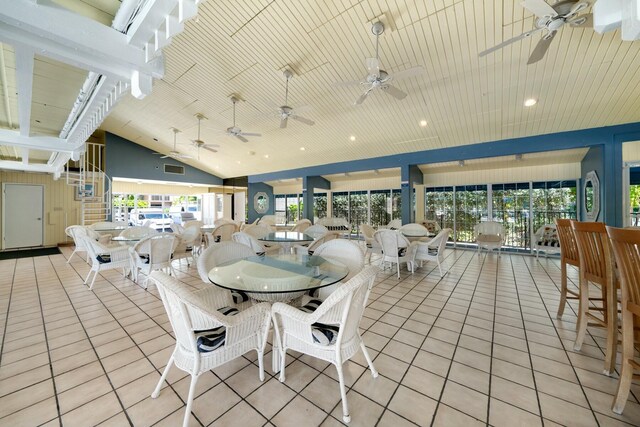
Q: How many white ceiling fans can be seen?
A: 6